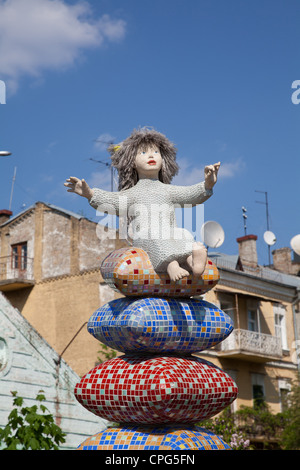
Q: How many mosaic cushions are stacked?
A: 4